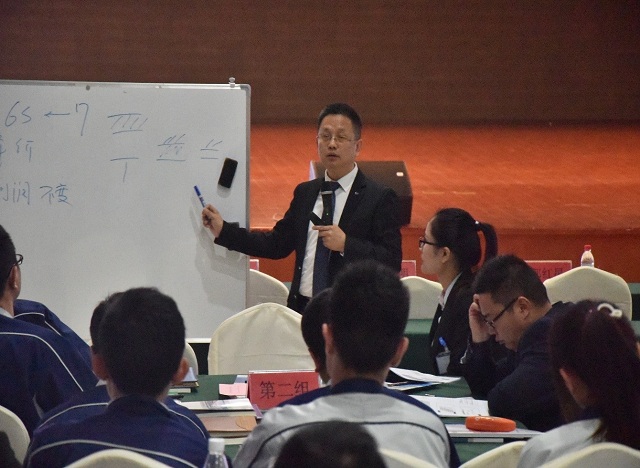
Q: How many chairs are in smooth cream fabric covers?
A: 10